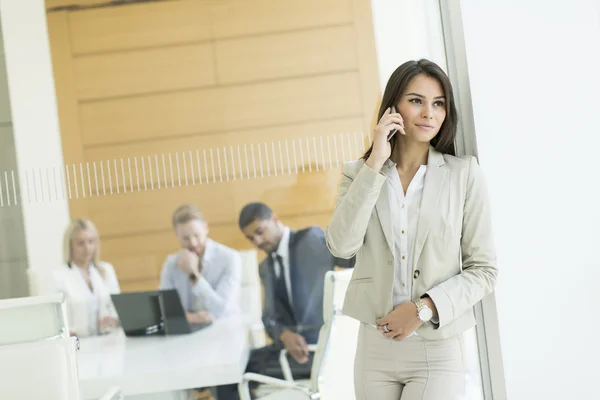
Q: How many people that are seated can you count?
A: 3